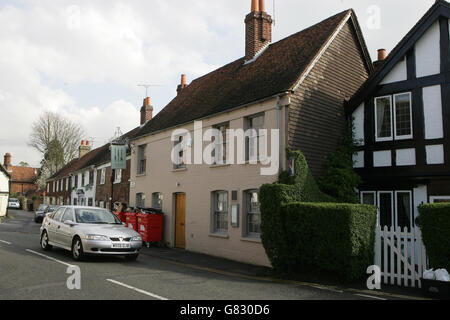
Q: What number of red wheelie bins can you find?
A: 3